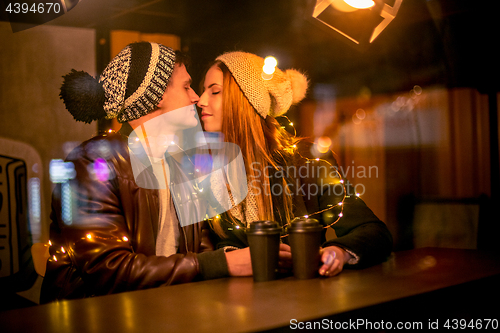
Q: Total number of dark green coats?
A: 1